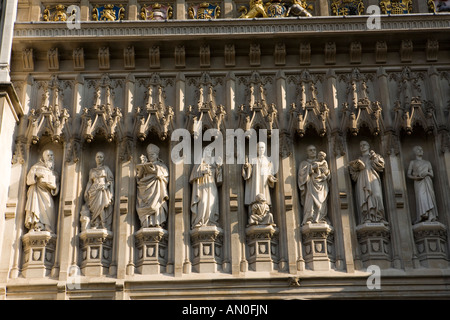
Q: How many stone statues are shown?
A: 8